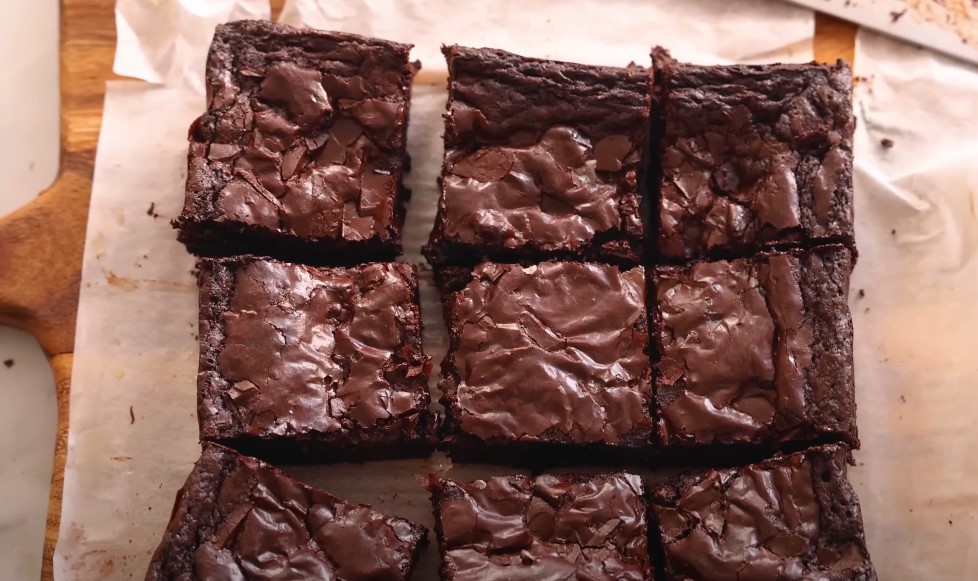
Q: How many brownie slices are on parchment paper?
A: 9